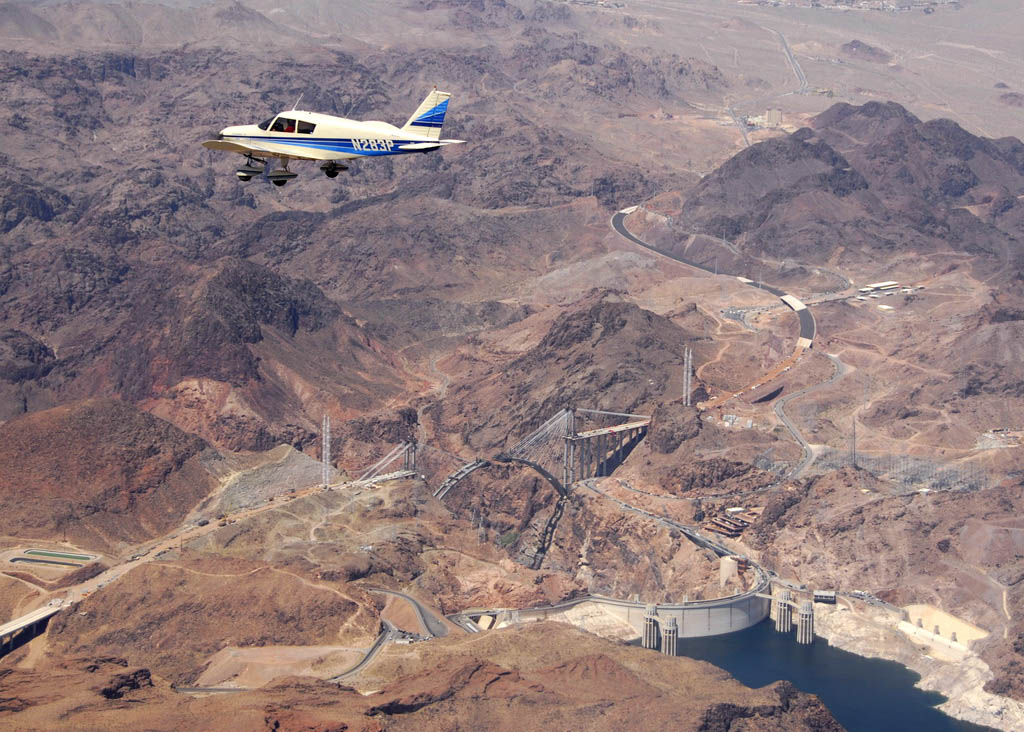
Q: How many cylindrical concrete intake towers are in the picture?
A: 4